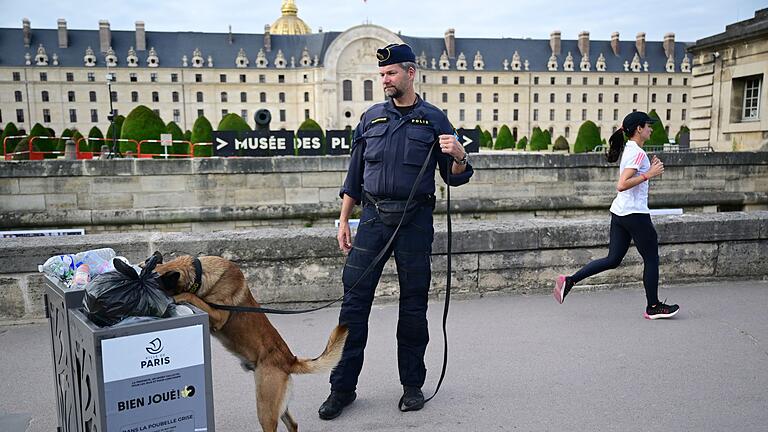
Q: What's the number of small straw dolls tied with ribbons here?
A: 0